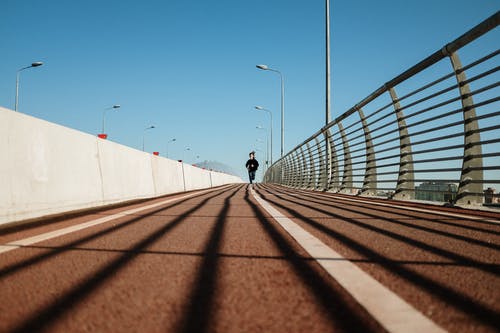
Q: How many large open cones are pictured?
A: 0